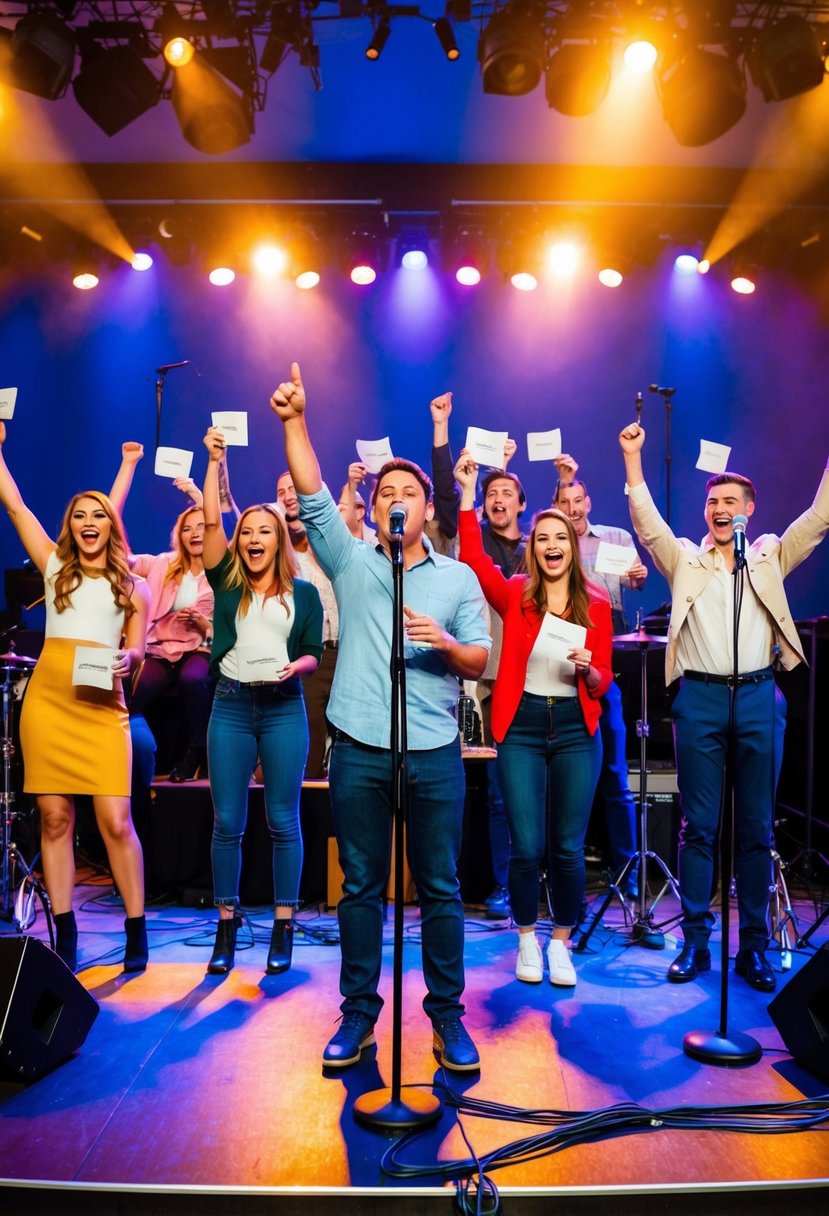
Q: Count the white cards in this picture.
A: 11